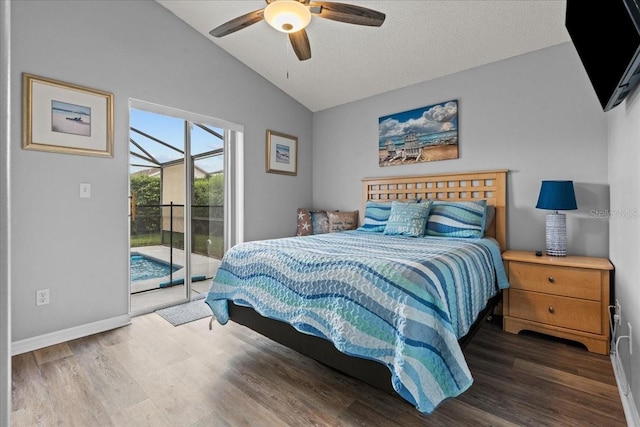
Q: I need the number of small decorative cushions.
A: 4